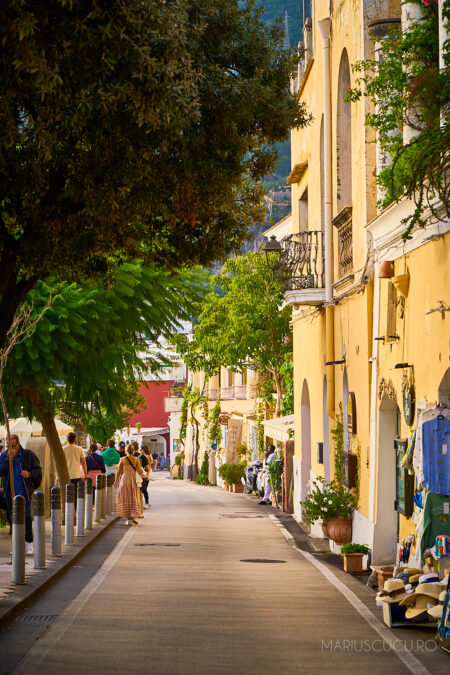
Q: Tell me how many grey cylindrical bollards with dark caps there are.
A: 10